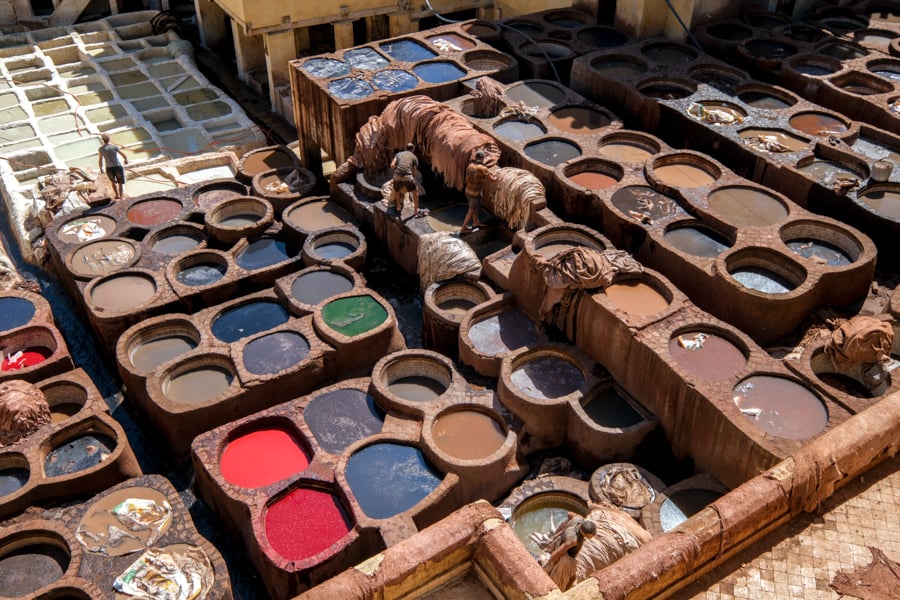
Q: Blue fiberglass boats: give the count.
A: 0